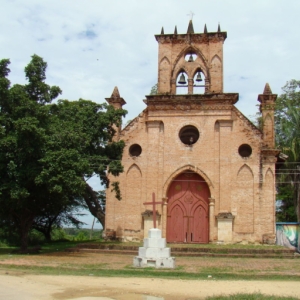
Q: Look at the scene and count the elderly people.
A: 0